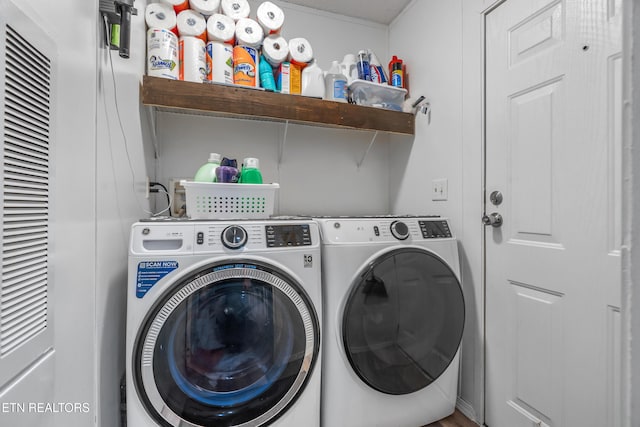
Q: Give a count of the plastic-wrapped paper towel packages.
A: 14